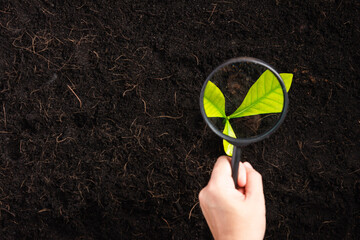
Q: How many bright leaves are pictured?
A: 3